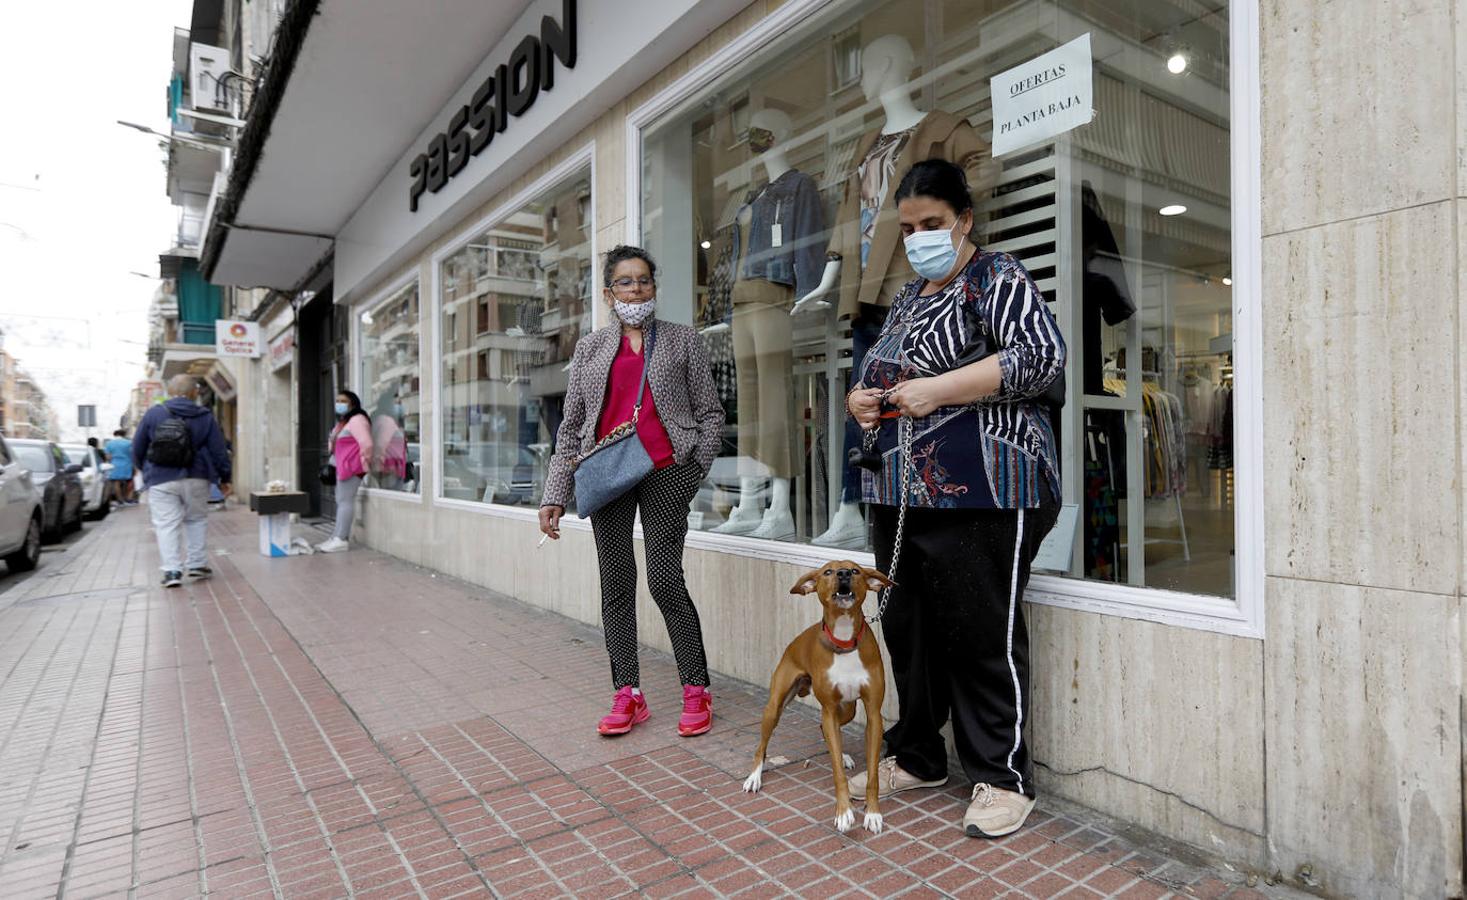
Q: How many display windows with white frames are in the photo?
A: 3